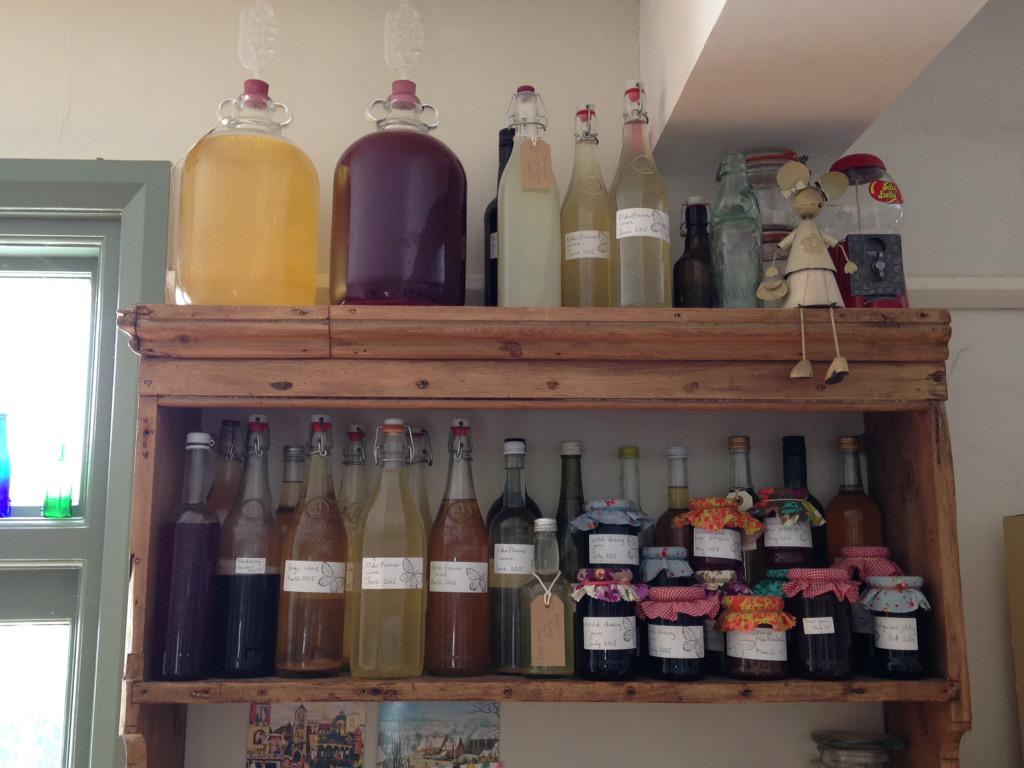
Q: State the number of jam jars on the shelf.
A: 12